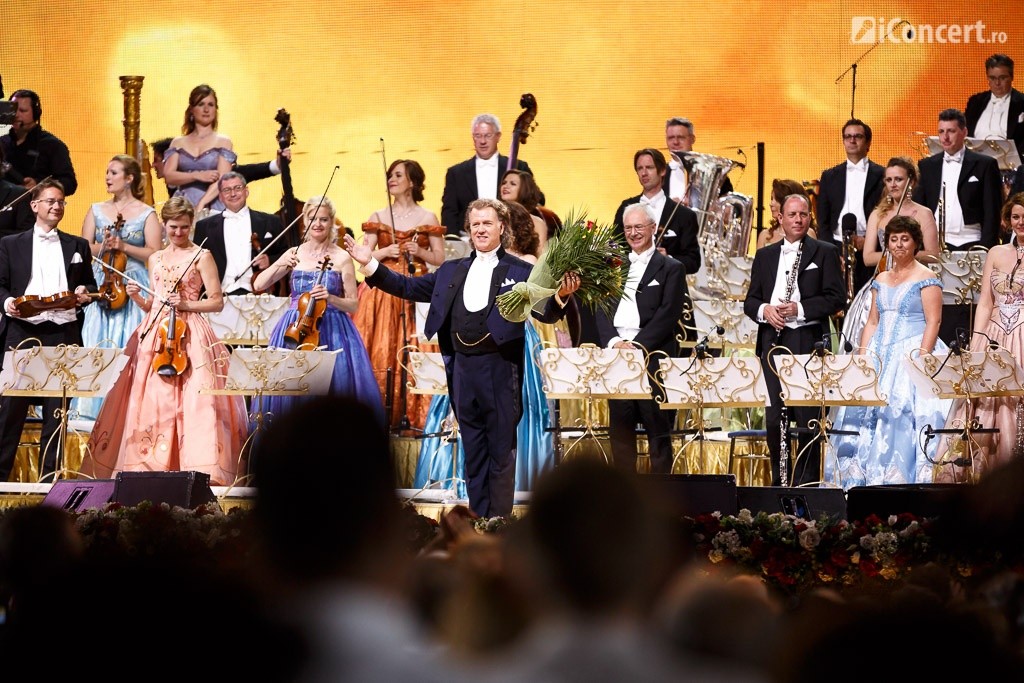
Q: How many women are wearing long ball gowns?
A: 11